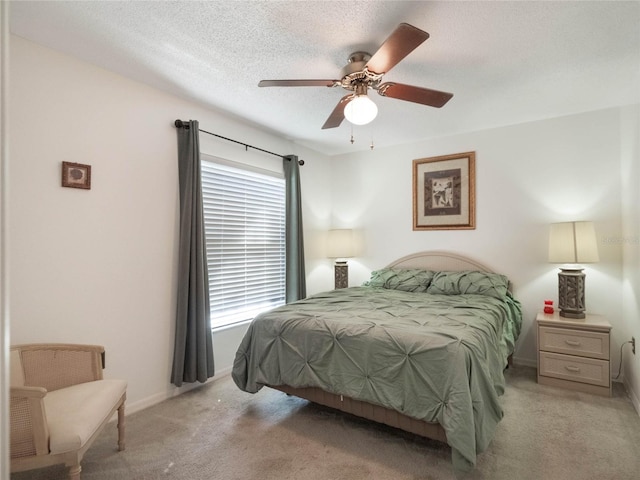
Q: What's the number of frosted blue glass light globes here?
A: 0